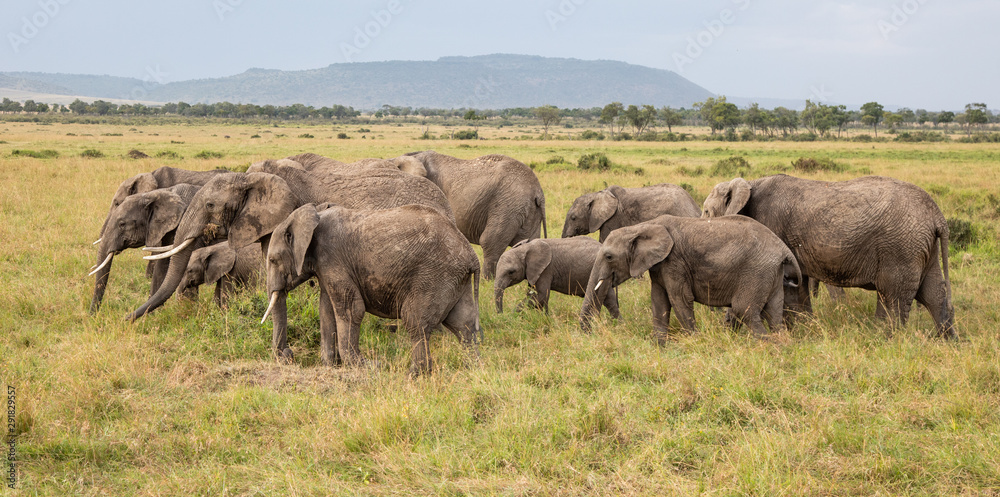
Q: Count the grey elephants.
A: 11